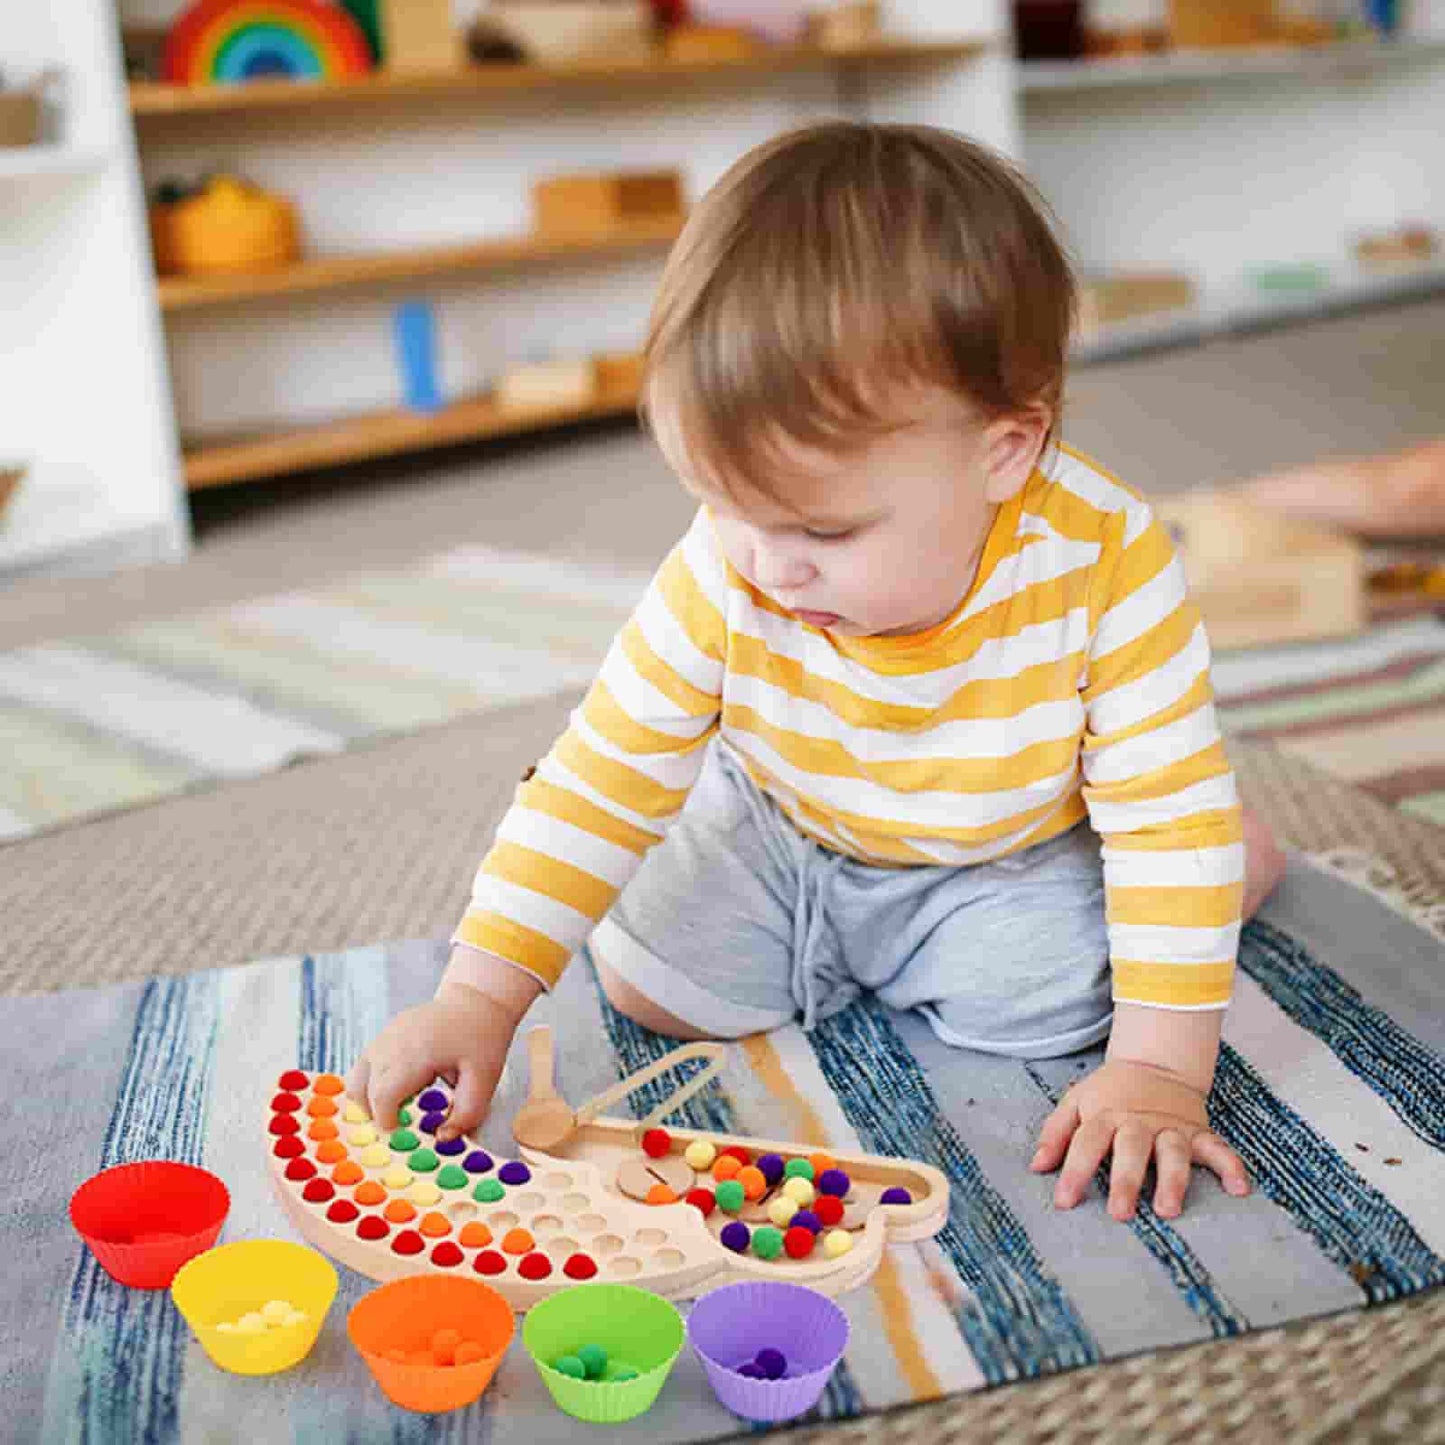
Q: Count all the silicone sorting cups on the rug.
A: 5